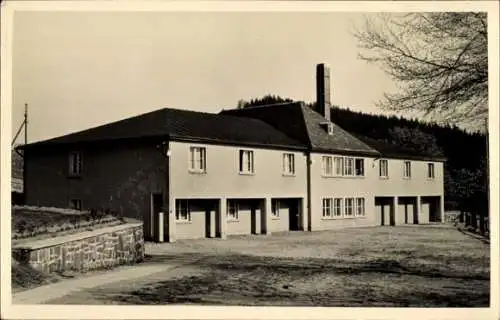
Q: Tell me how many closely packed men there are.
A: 0